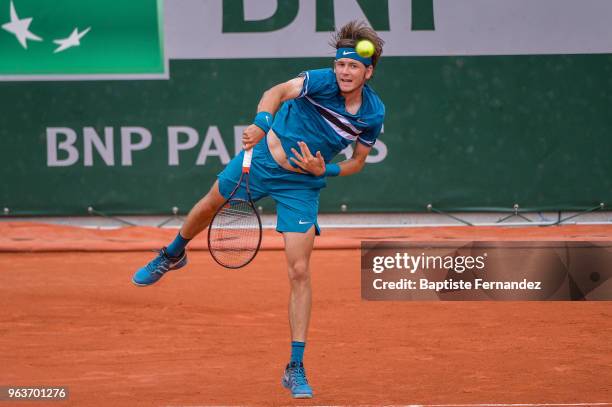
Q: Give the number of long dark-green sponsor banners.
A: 1